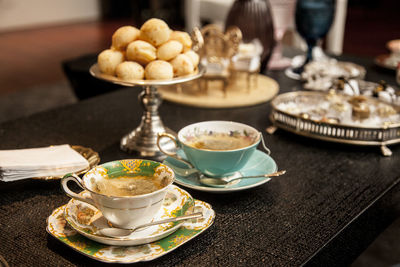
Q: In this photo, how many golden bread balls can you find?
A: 10